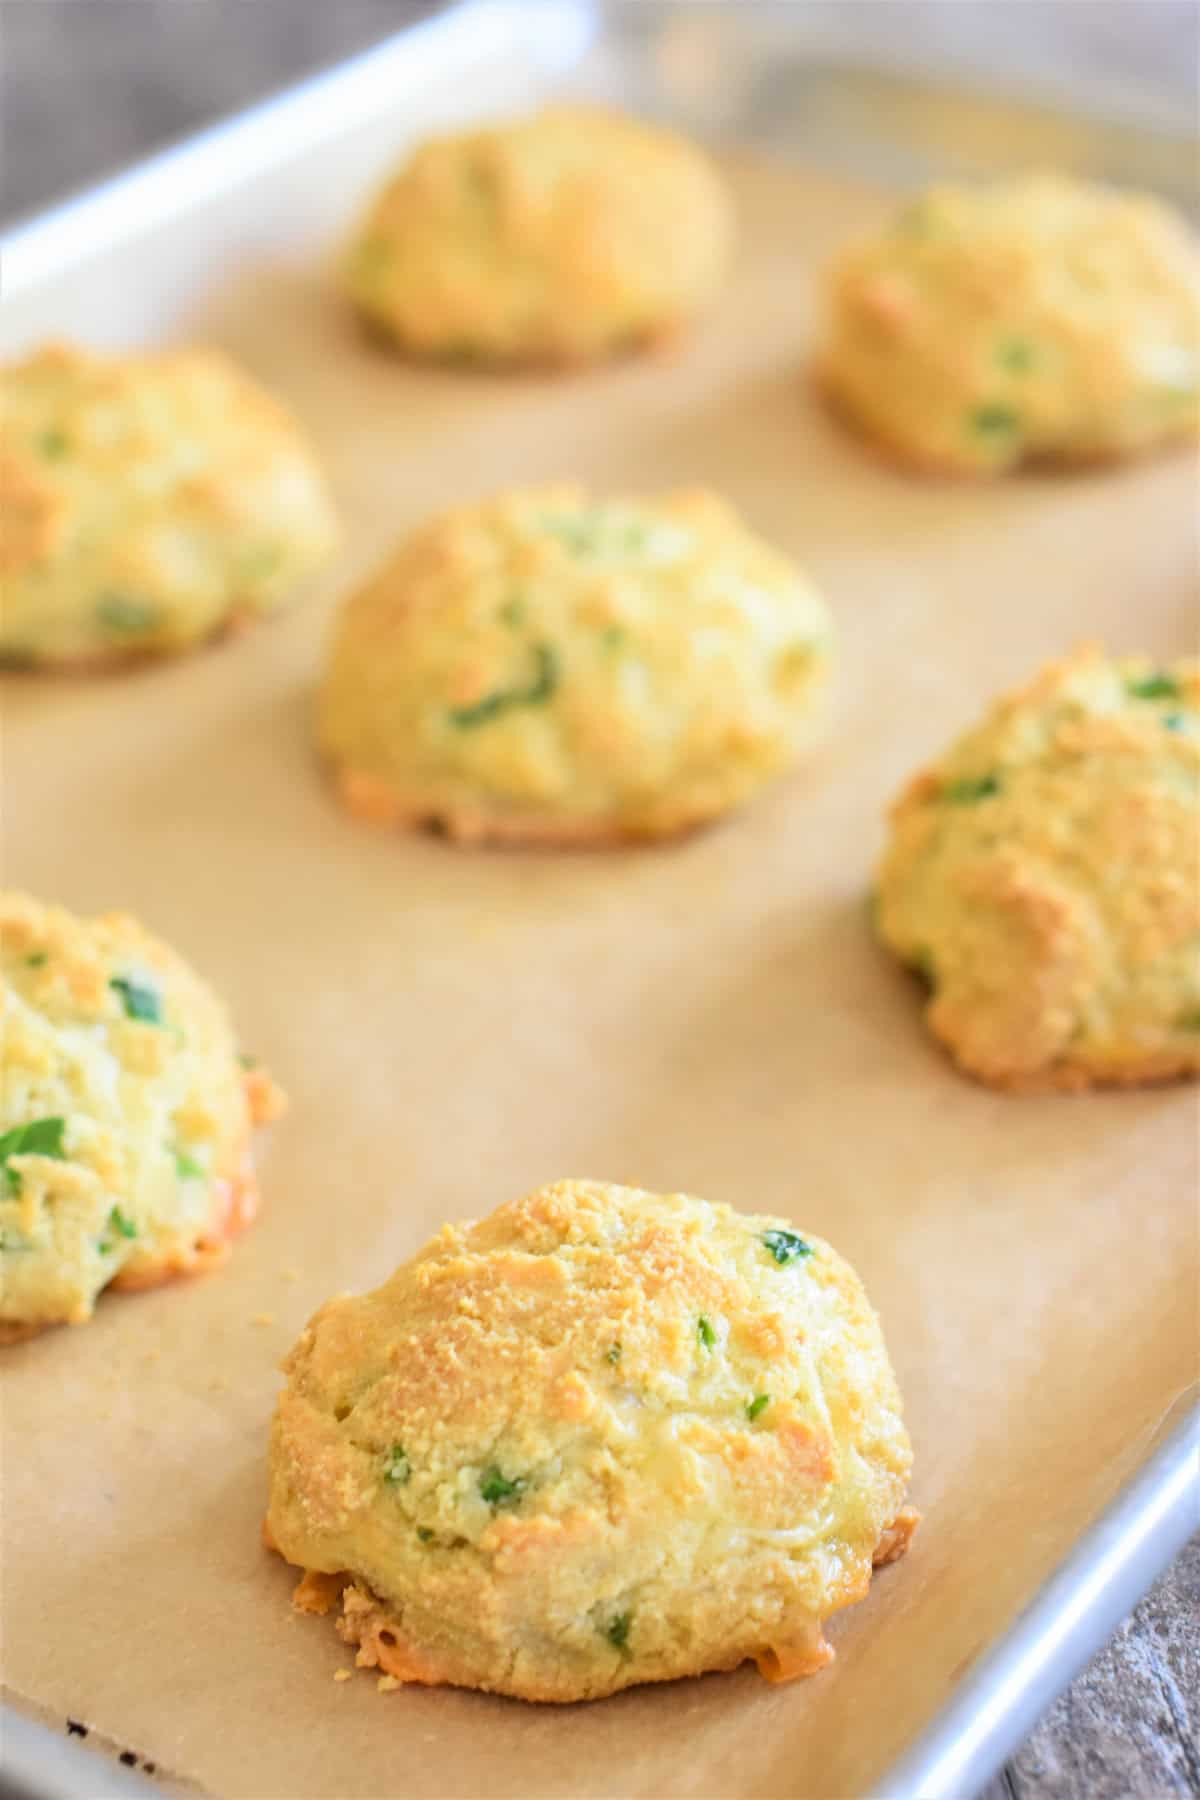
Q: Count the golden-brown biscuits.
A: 7